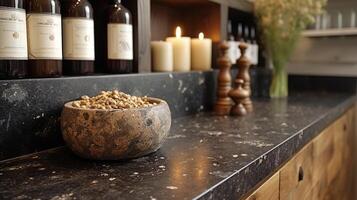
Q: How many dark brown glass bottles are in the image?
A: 4